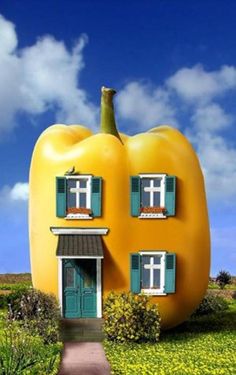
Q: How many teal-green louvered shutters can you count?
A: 6